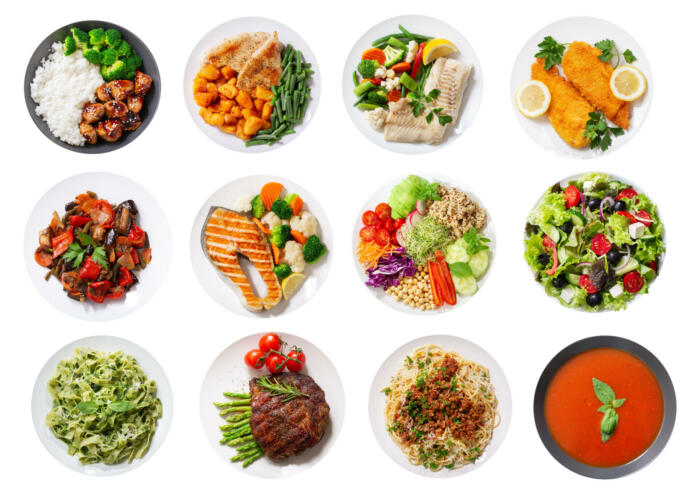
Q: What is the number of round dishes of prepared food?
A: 12